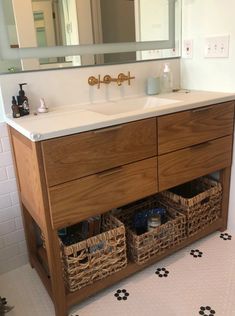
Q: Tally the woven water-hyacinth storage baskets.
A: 3